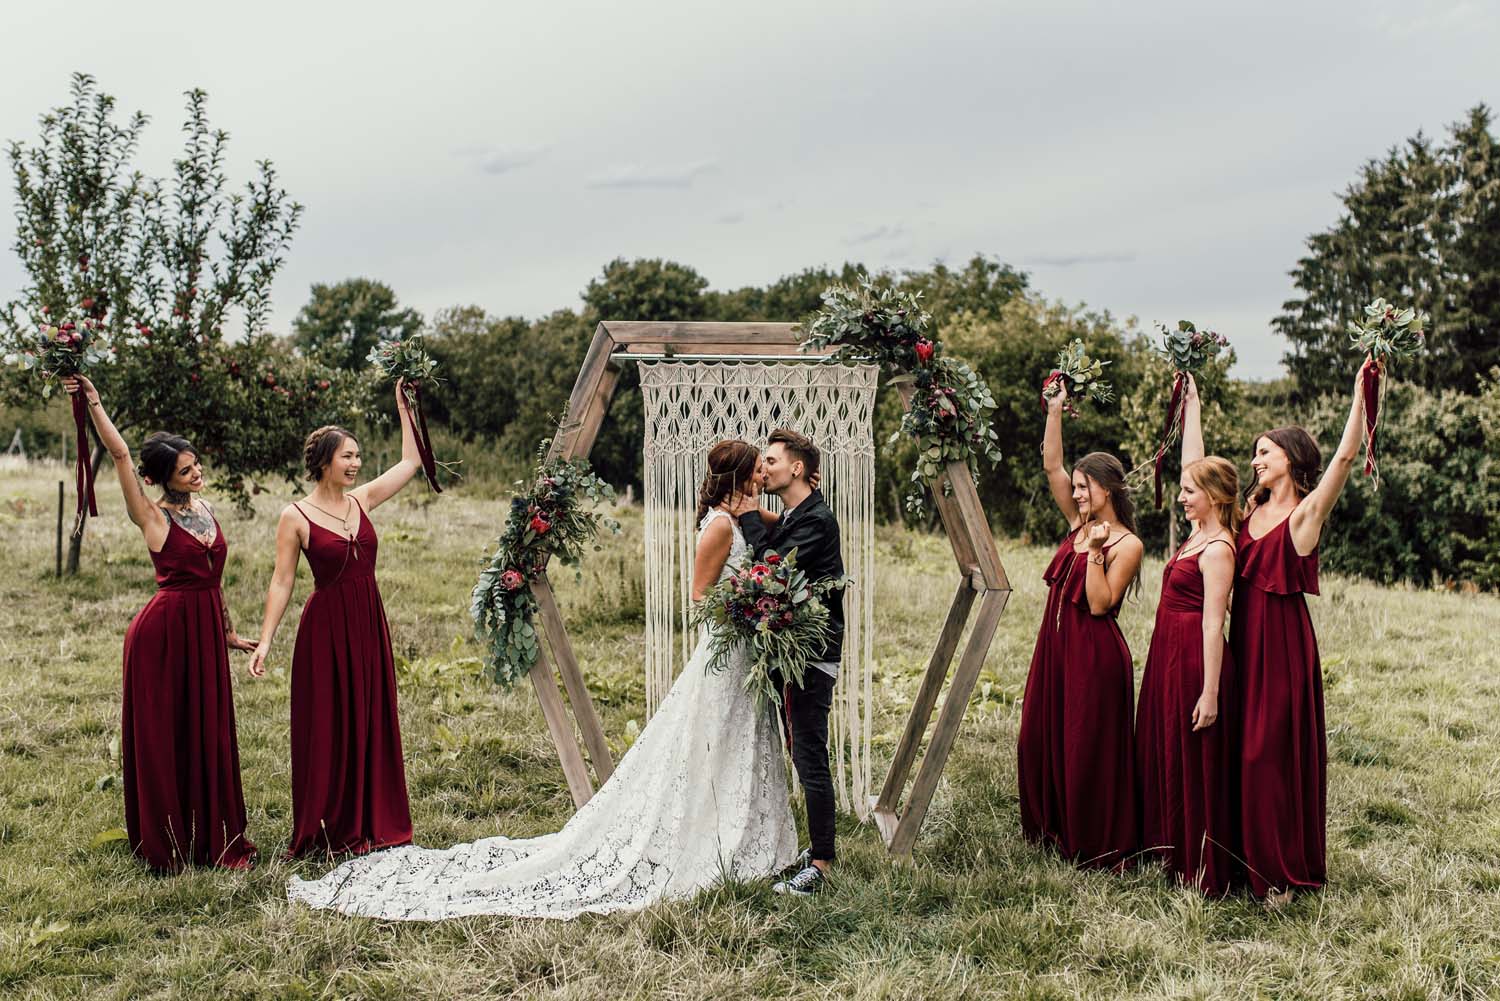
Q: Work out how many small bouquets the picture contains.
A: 5